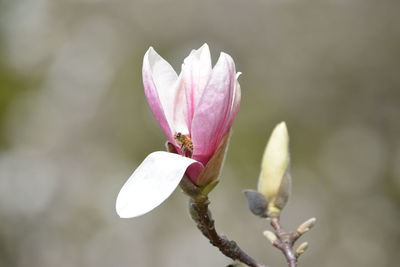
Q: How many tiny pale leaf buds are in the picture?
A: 3